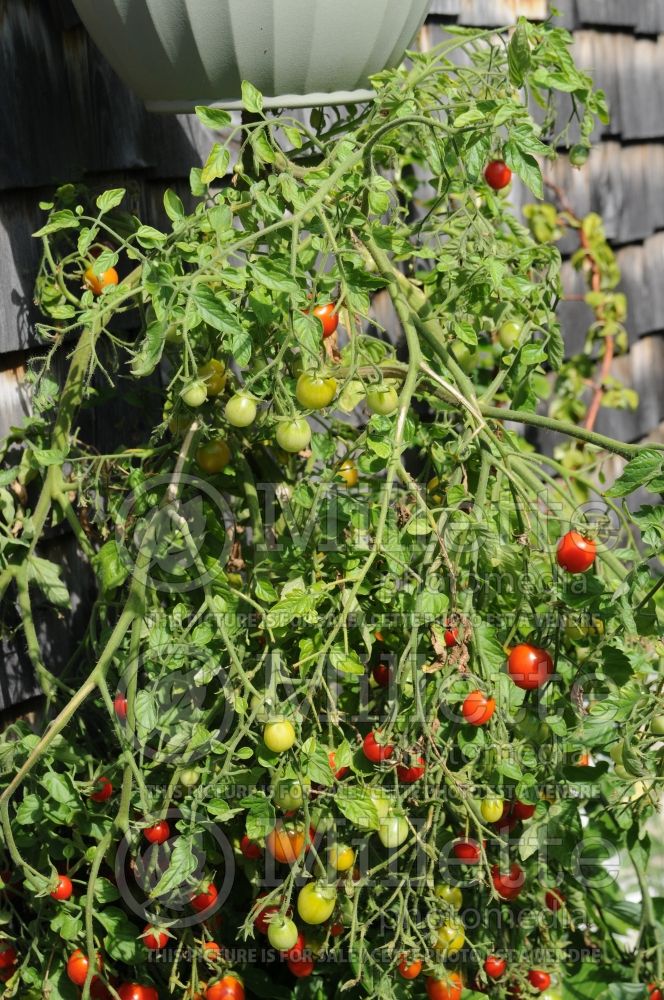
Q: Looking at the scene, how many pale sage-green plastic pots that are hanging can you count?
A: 1